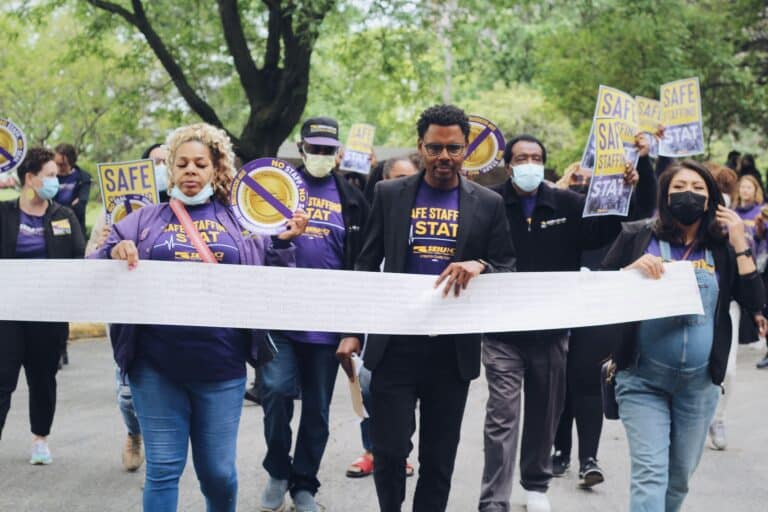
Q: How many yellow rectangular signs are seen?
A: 6